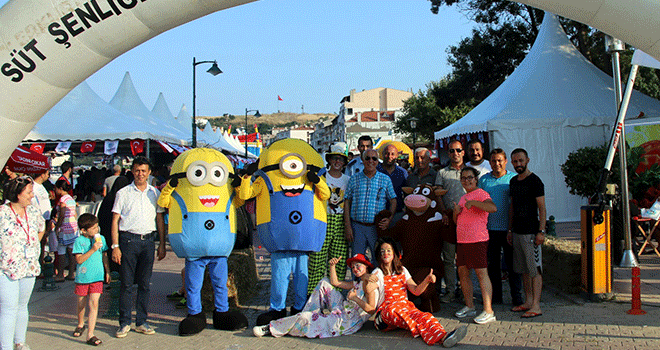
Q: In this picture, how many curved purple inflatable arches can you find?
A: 0